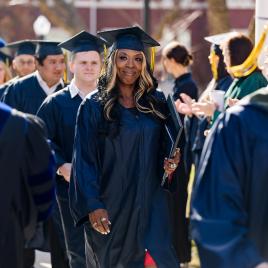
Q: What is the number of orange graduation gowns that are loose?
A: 0